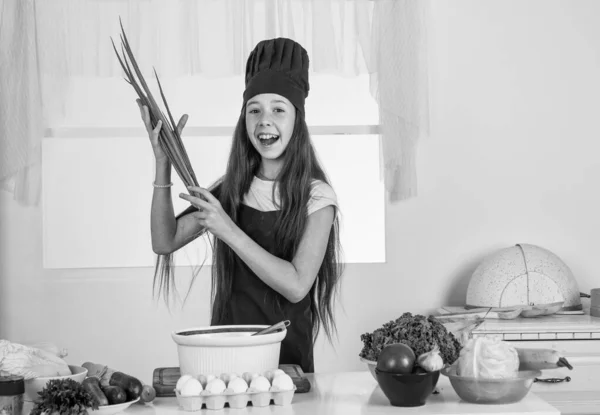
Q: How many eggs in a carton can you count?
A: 10